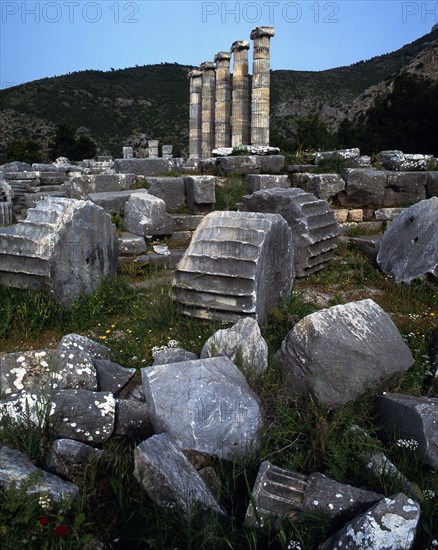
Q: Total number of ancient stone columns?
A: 5